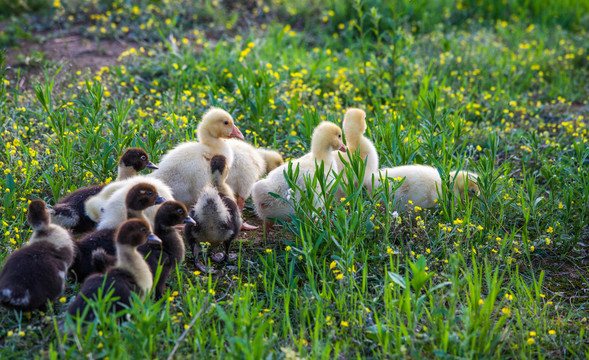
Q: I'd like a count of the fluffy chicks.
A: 12